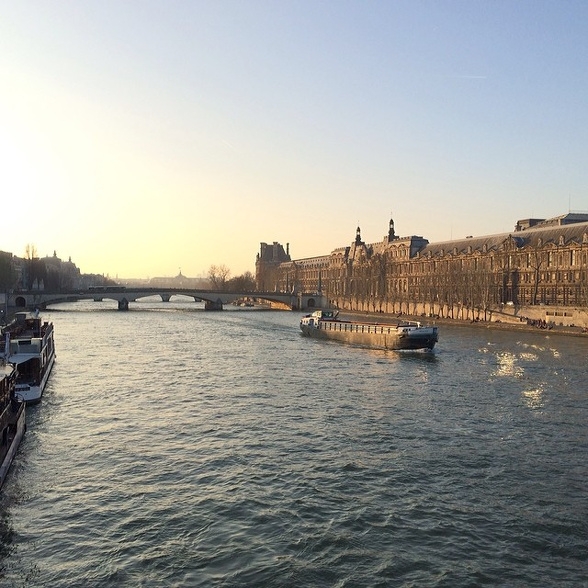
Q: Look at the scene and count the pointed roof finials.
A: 2